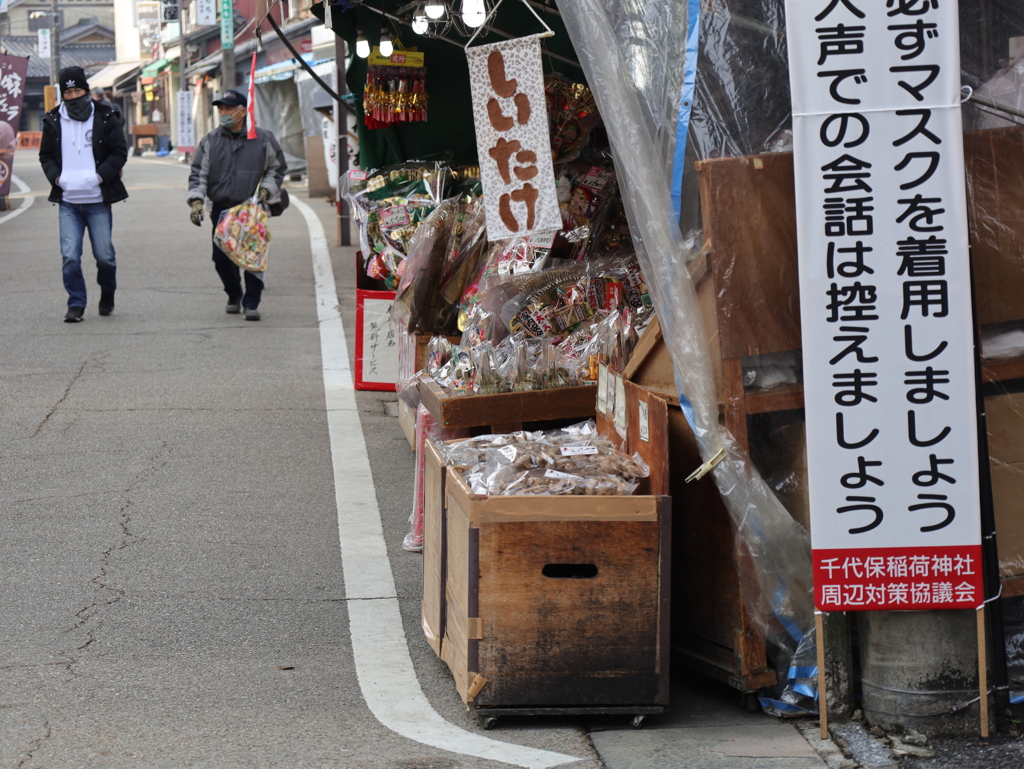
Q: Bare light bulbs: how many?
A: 5